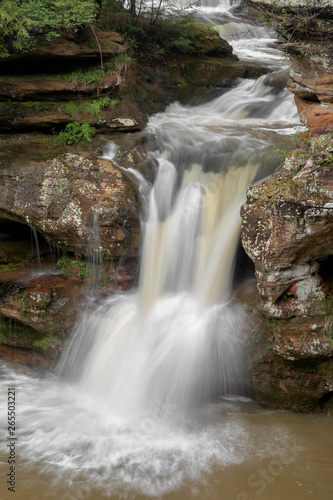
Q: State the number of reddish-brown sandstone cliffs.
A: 2